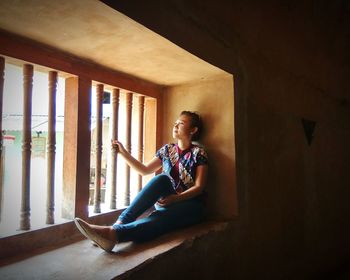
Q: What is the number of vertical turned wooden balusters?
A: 7